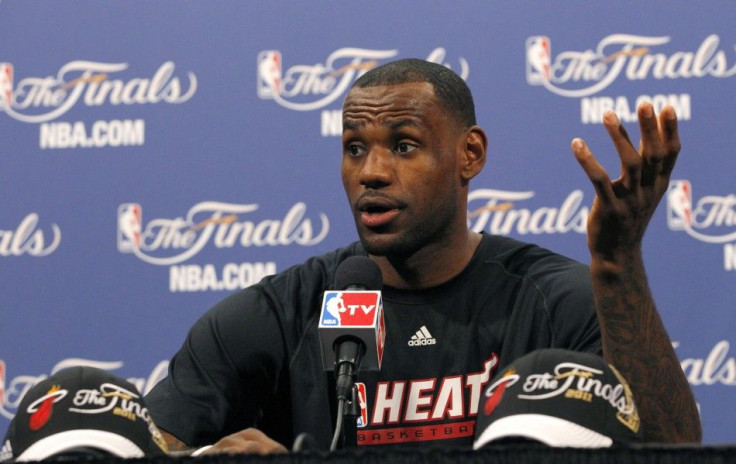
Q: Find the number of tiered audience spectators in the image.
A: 0